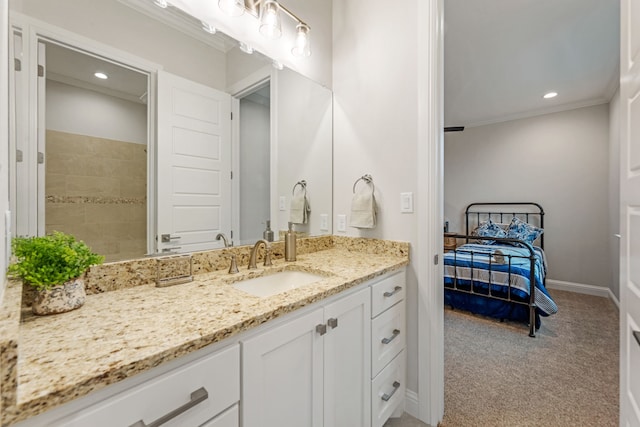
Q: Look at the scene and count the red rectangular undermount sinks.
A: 0